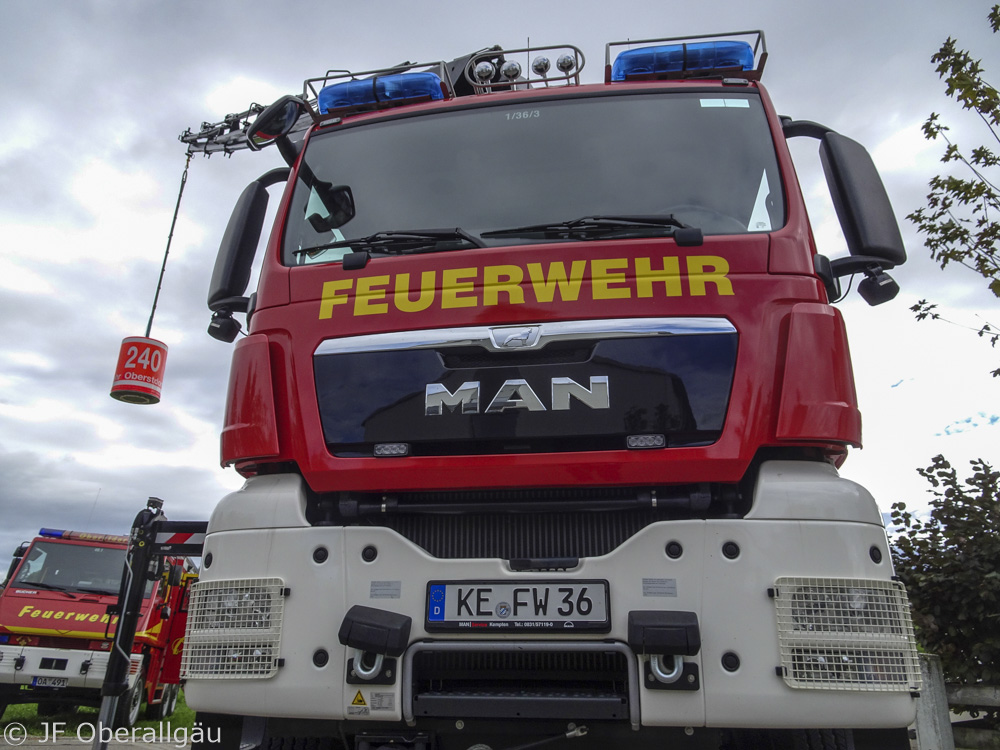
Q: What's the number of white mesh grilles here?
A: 2